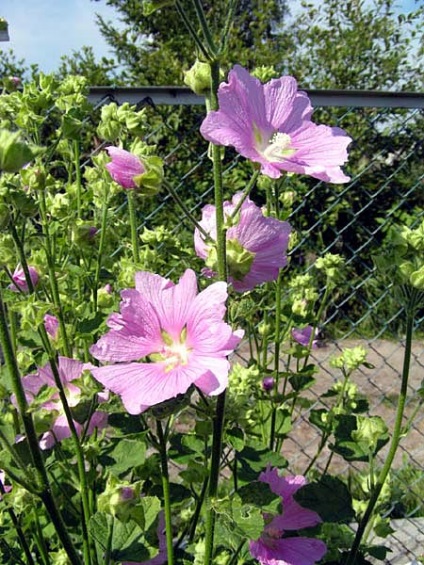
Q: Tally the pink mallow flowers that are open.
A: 5